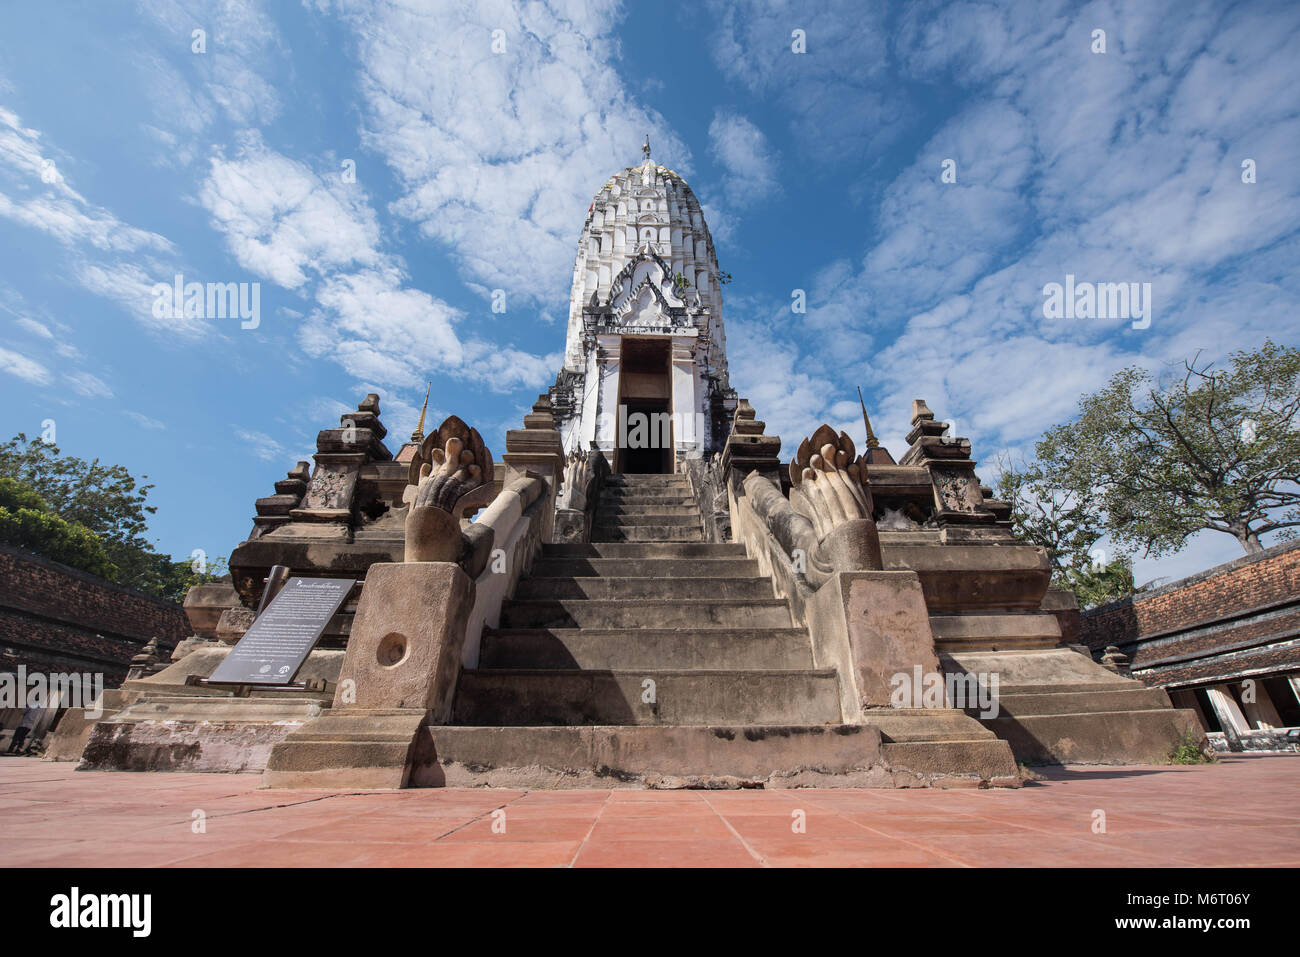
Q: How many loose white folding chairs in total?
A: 0